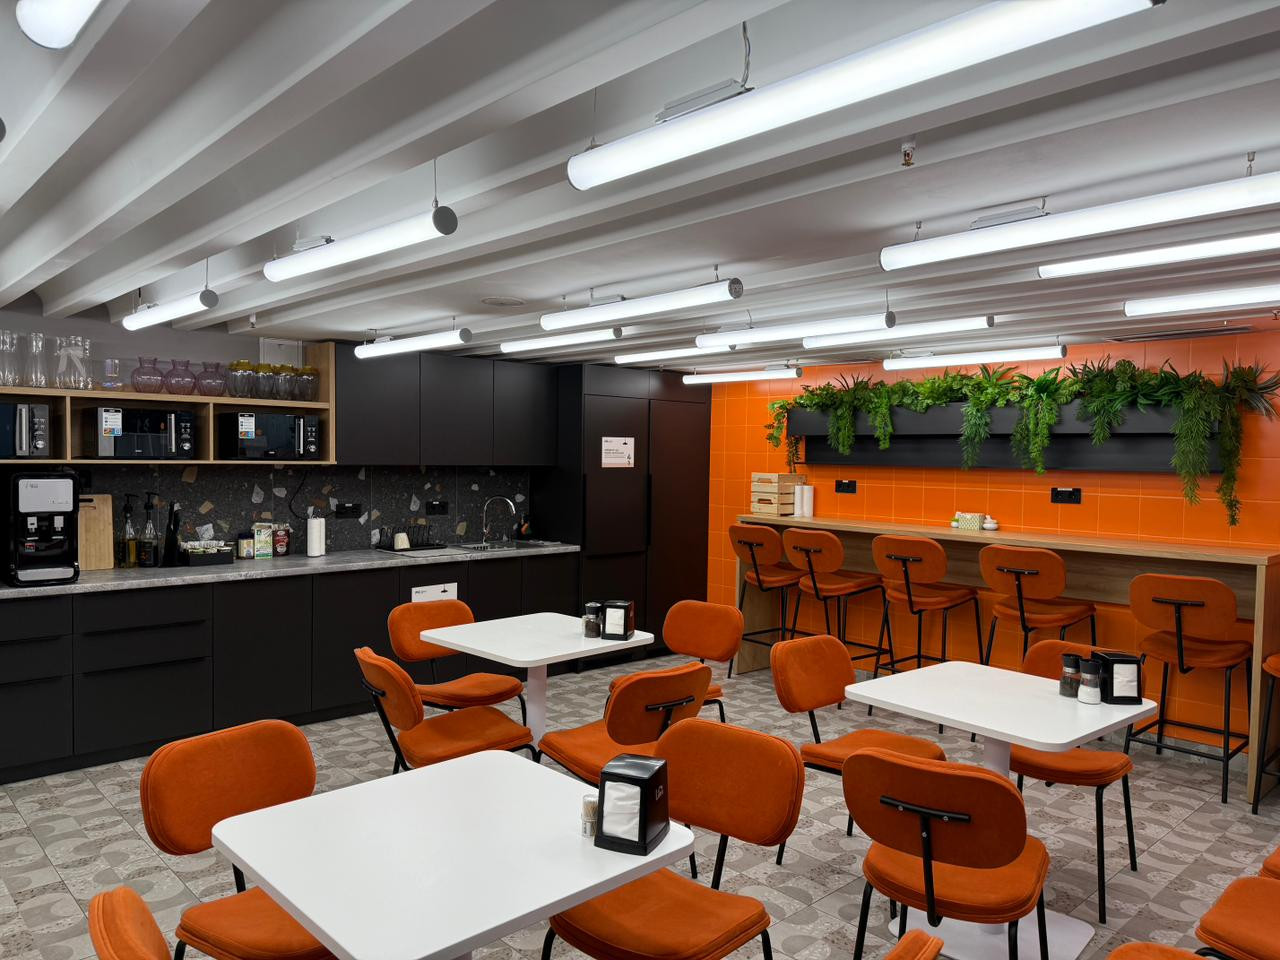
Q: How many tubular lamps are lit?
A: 15